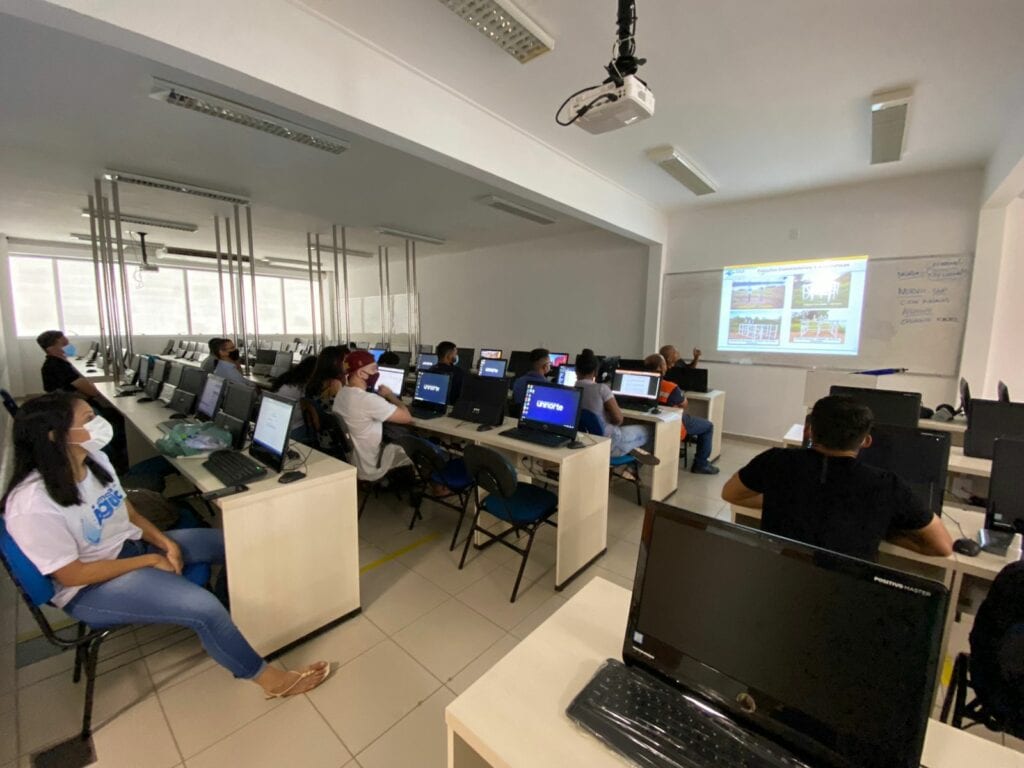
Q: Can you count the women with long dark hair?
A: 3